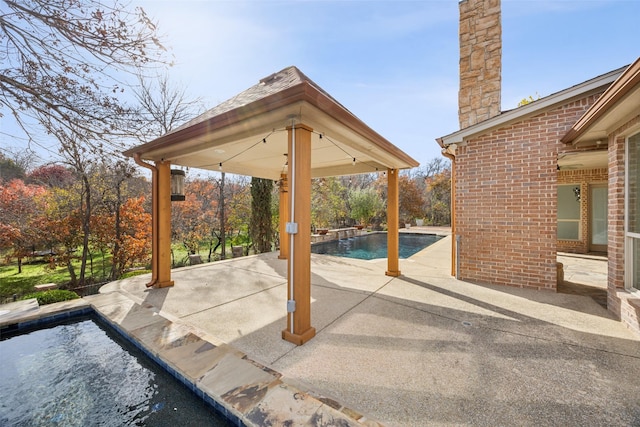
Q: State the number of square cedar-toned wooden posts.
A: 4